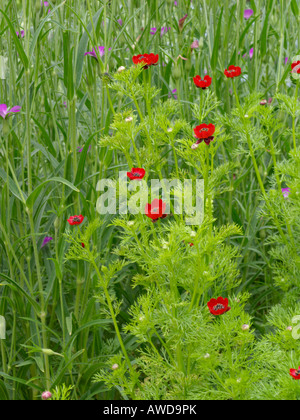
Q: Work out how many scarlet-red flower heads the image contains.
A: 10